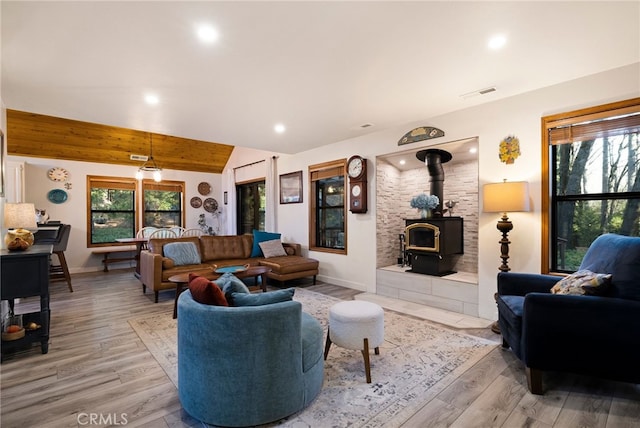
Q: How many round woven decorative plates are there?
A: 3